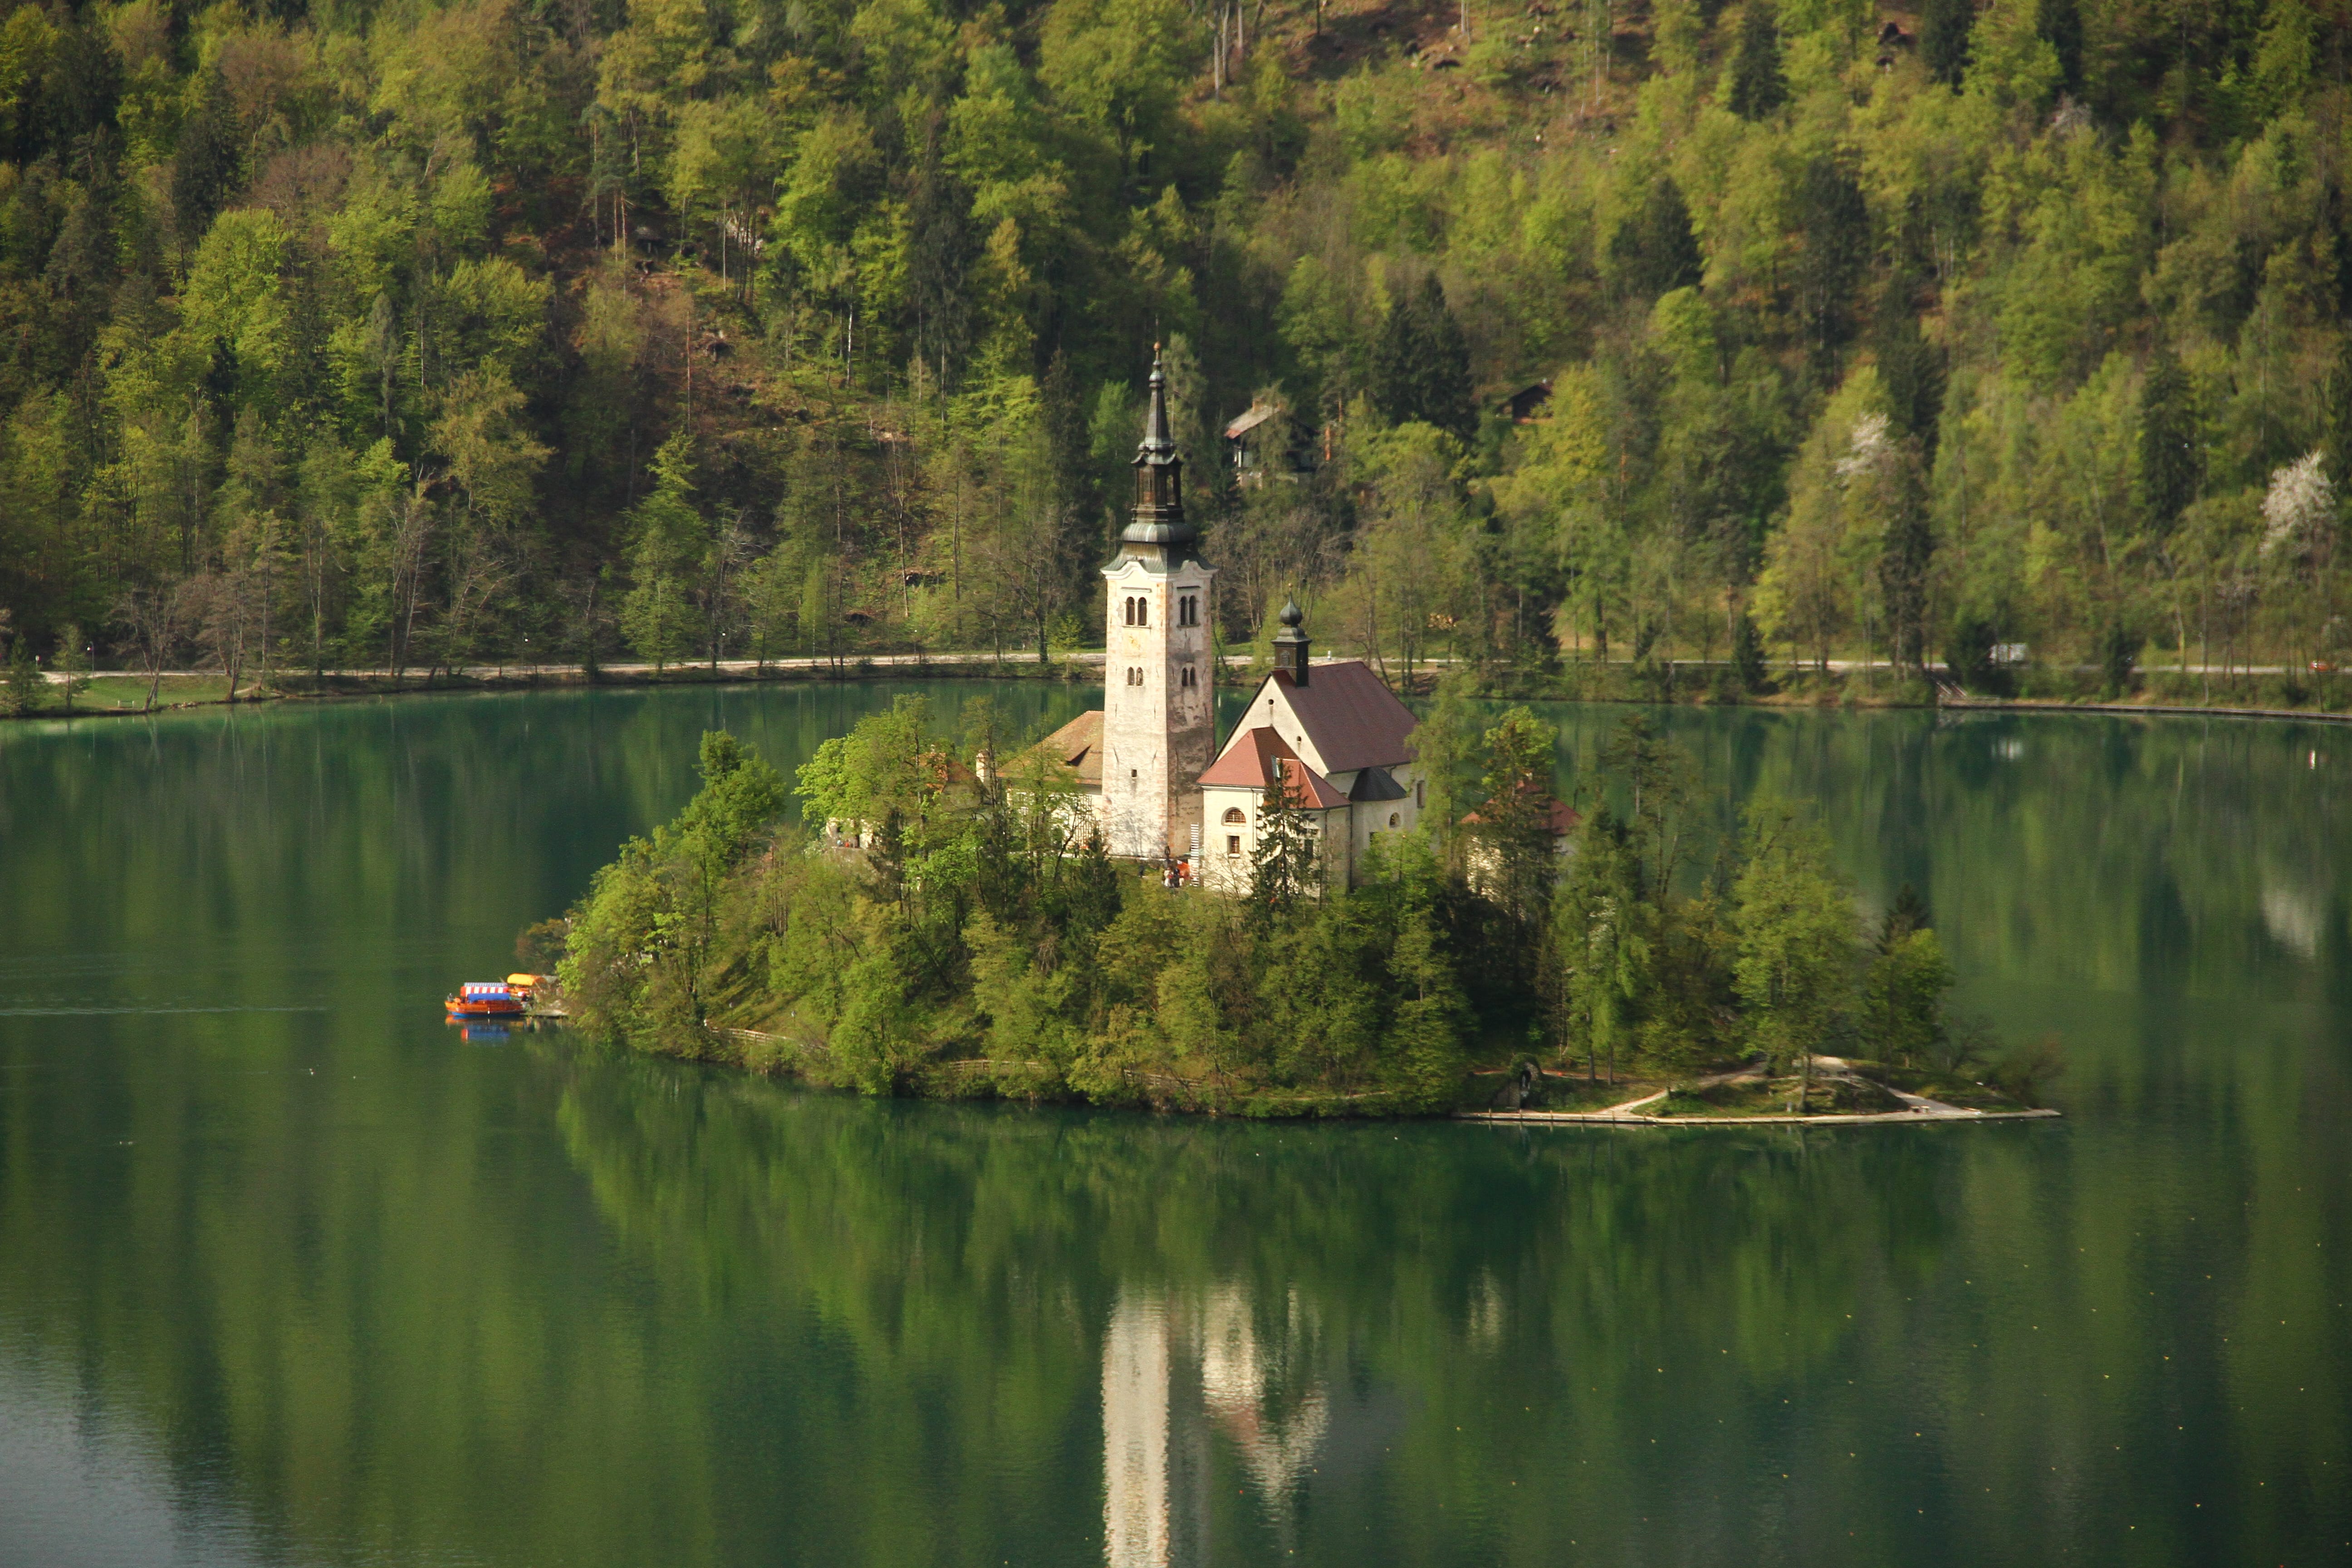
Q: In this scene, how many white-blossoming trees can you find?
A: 2